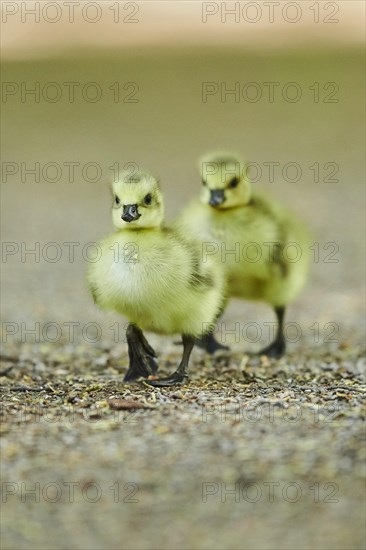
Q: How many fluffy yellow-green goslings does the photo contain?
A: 2